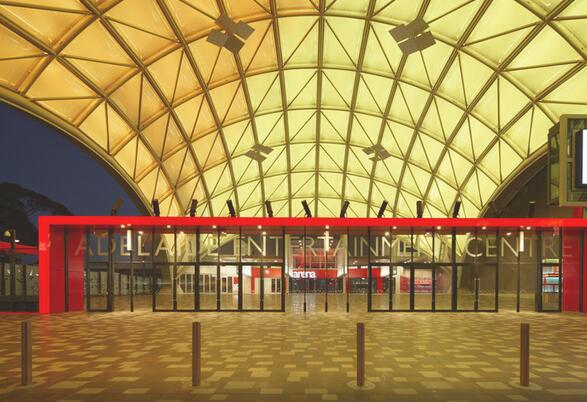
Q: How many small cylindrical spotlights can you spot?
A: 11